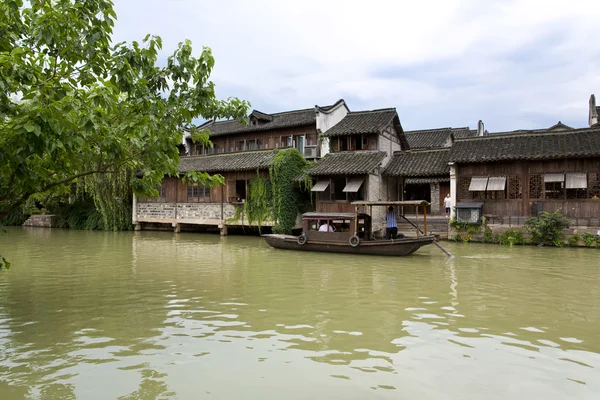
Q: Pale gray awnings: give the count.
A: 6